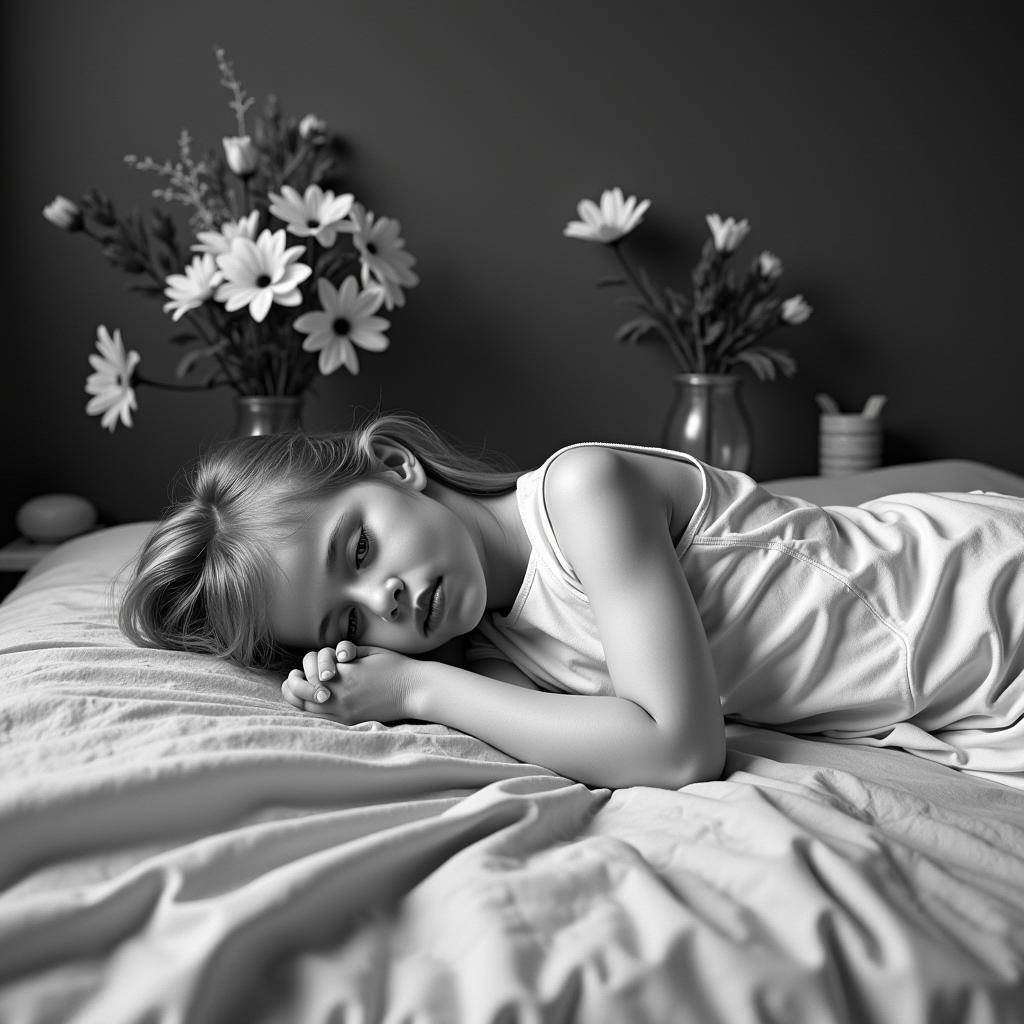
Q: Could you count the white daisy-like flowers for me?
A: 8